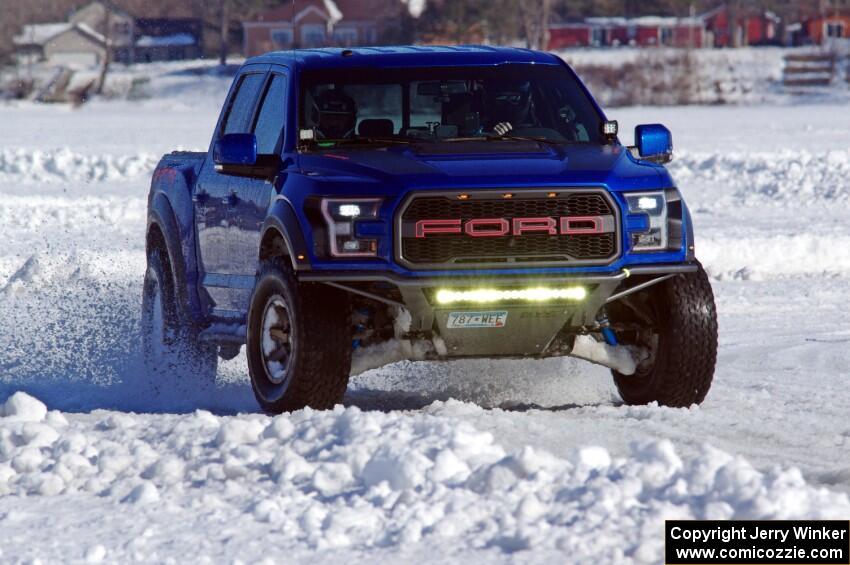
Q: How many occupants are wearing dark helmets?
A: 2